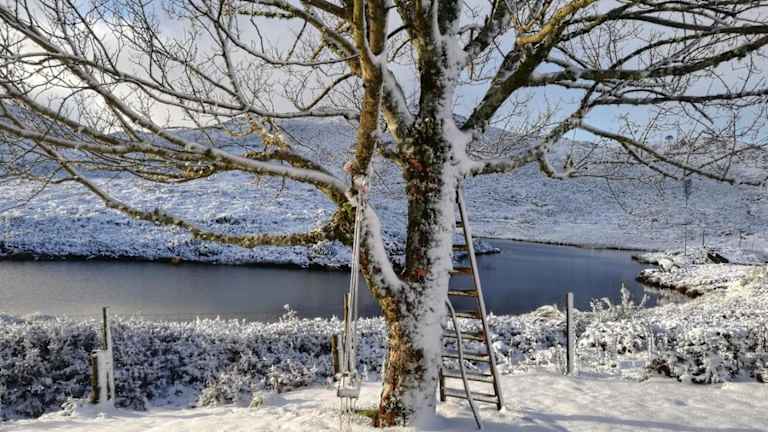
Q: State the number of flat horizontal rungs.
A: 9